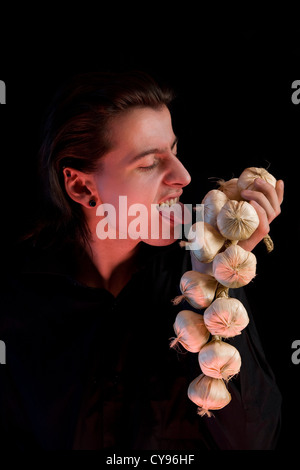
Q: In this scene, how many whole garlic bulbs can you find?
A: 11